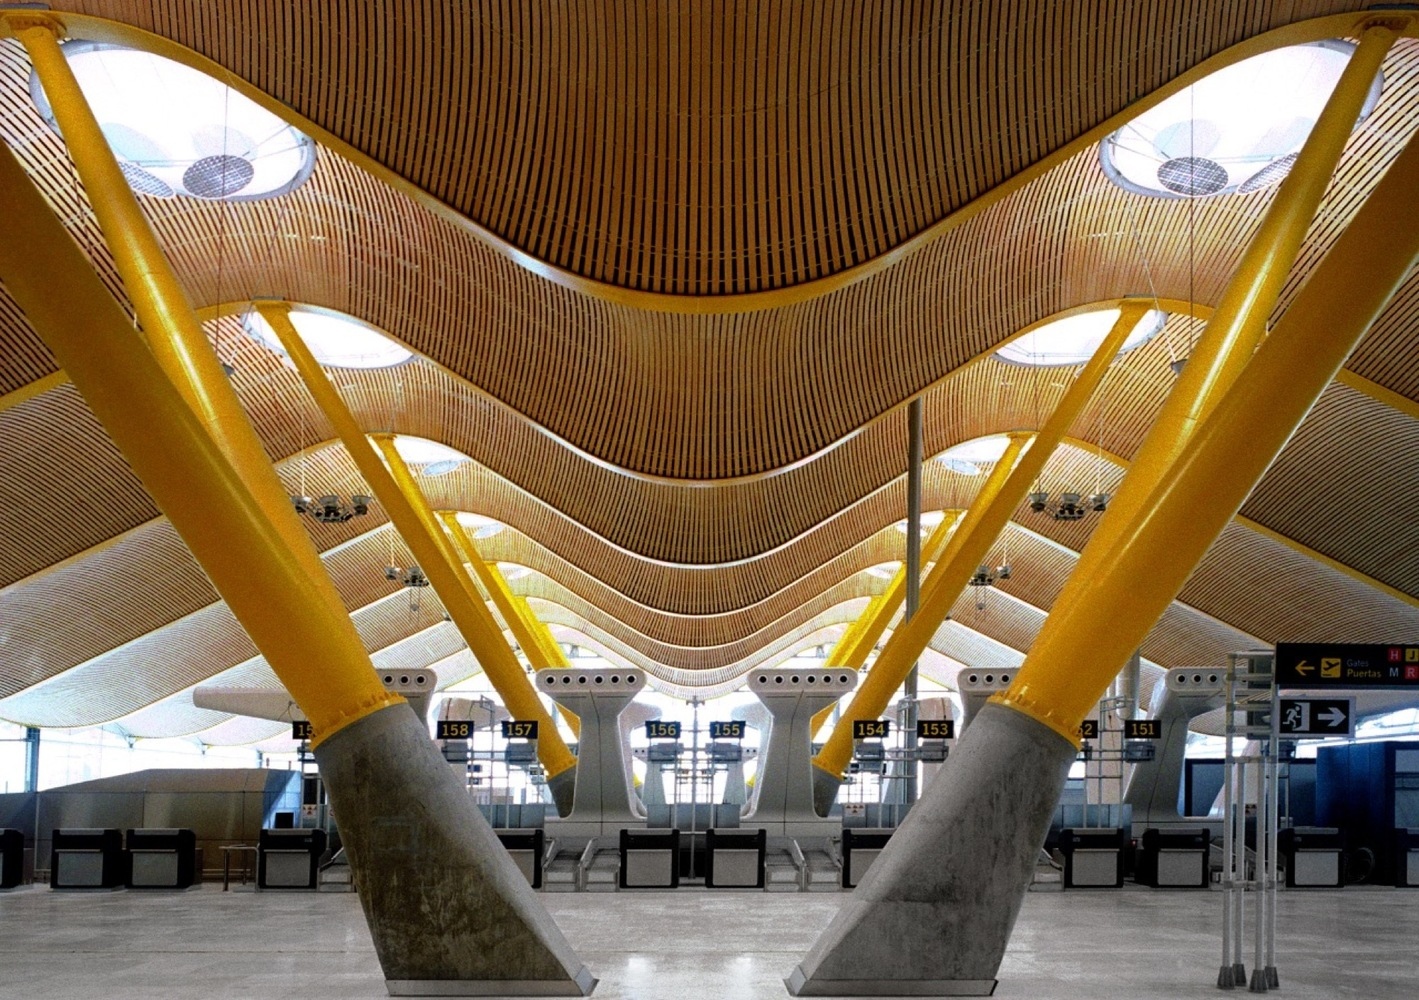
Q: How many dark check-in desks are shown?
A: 12